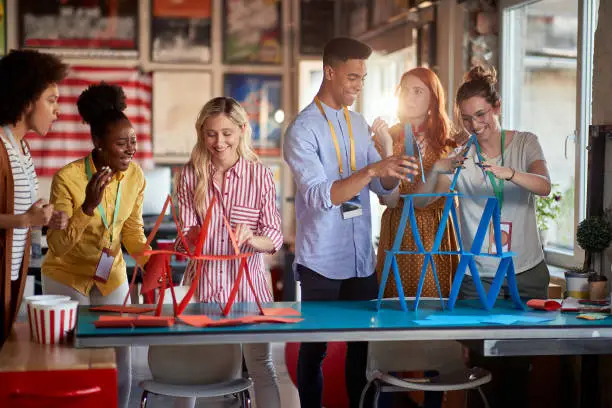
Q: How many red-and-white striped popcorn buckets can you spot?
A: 2